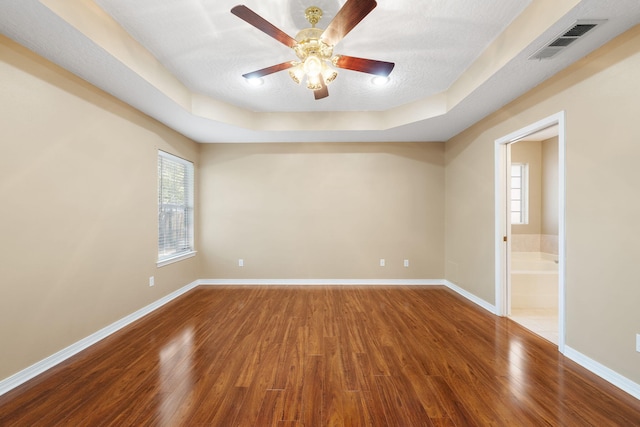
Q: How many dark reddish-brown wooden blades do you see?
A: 5